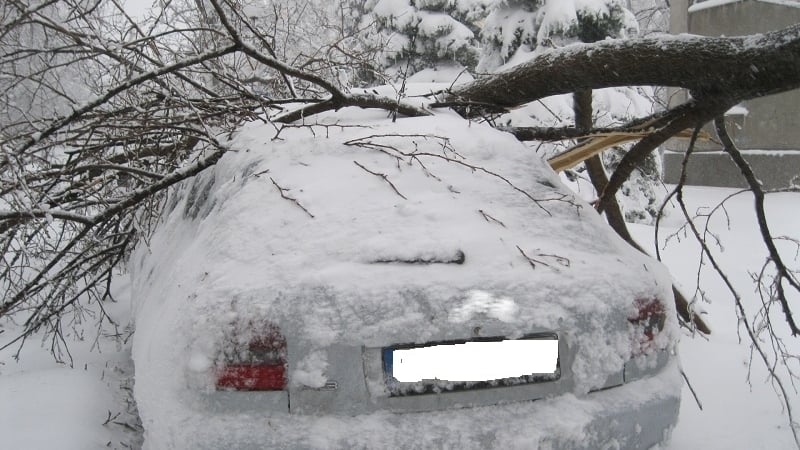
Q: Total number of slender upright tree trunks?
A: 1